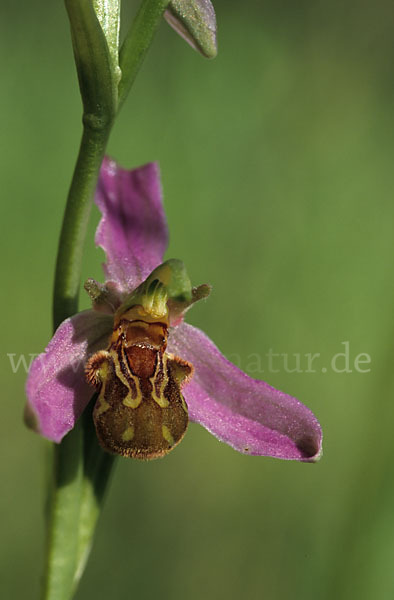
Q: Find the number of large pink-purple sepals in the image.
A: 3